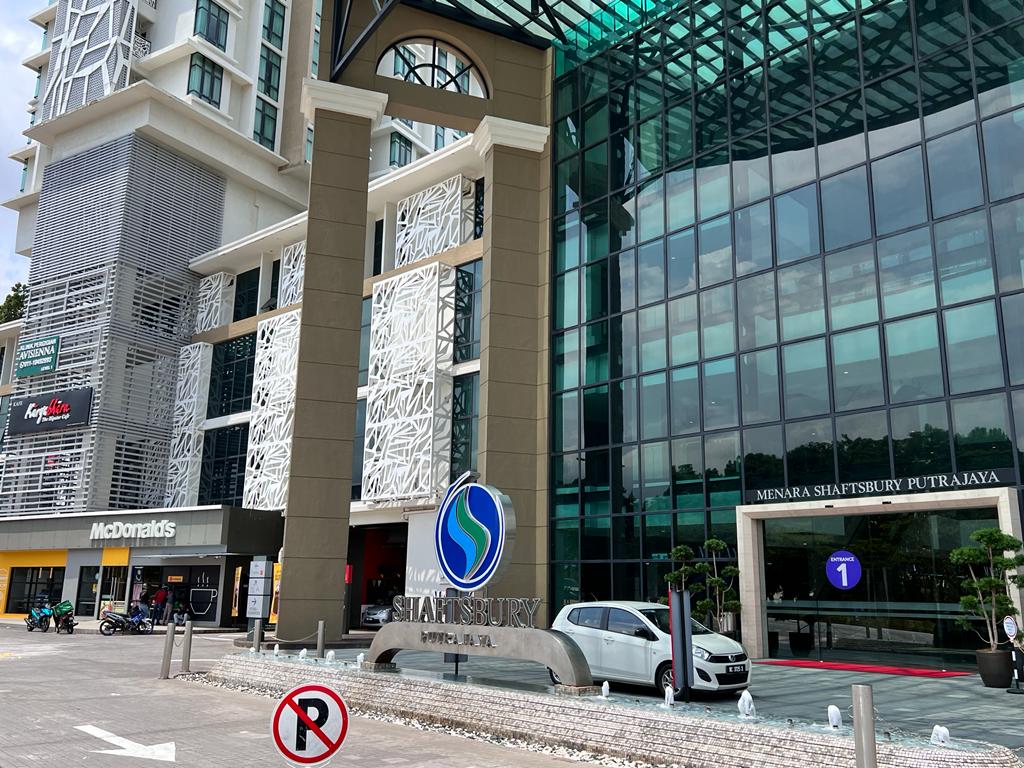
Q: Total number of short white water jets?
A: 10